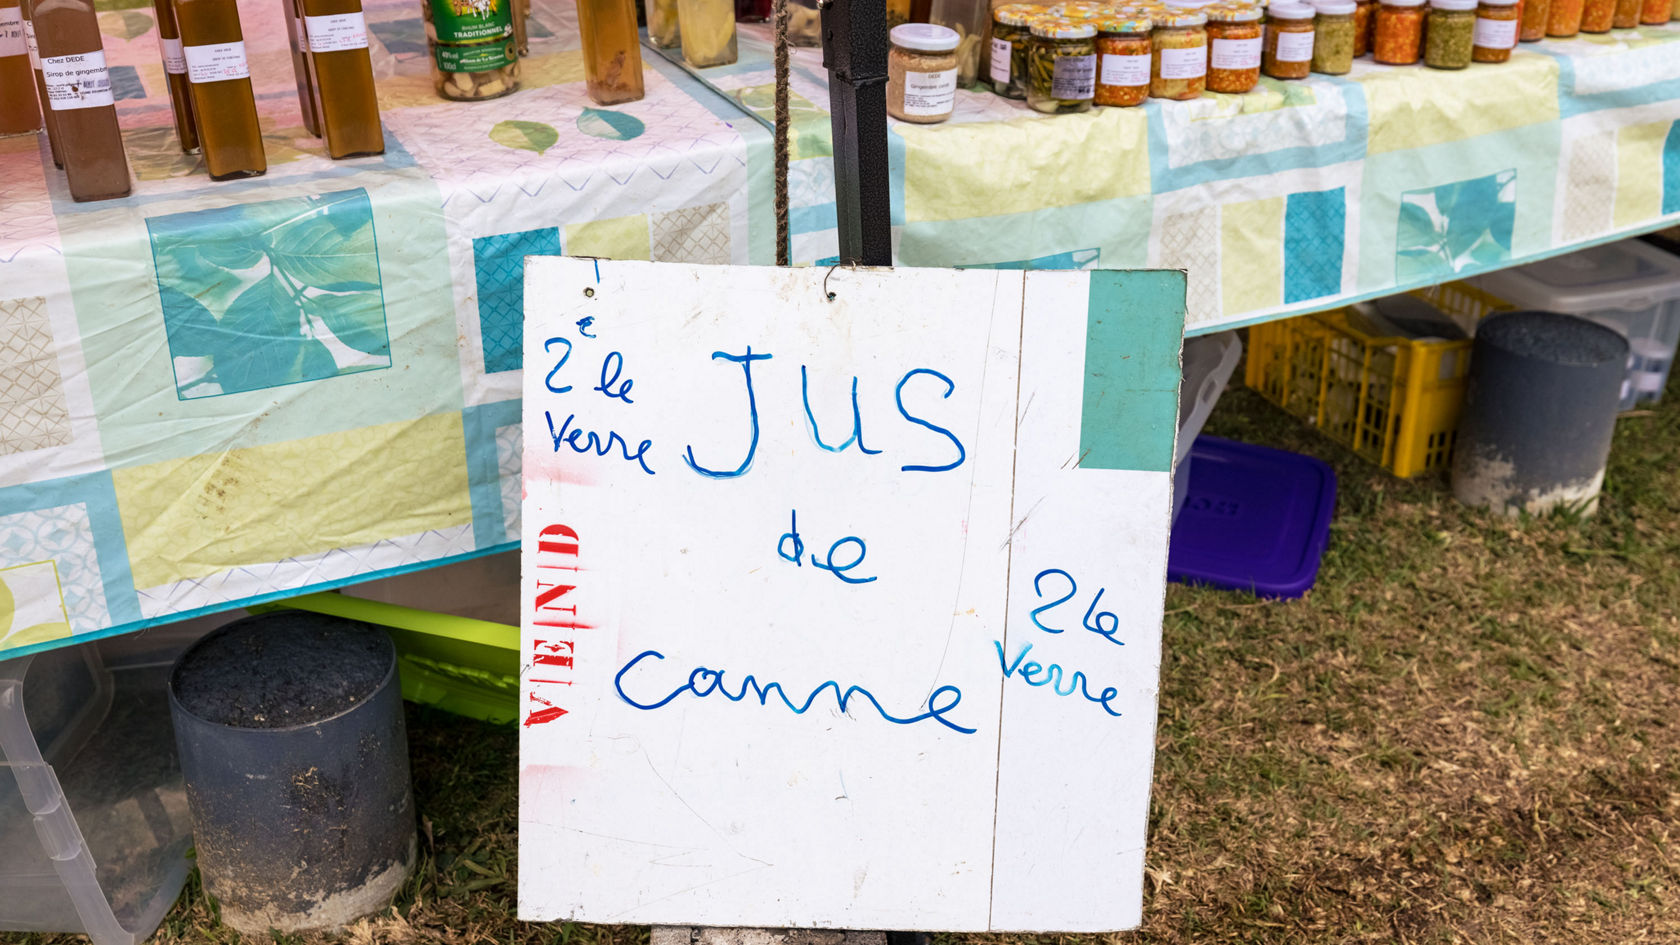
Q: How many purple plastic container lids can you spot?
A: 1